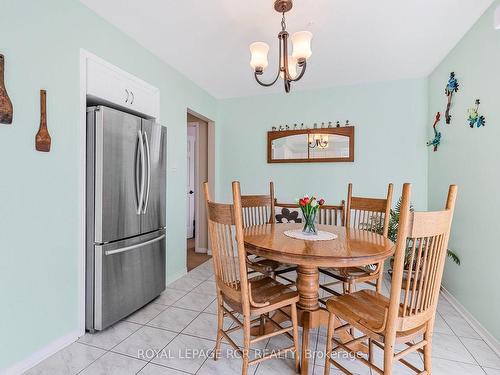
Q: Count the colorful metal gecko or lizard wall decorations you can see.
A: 3